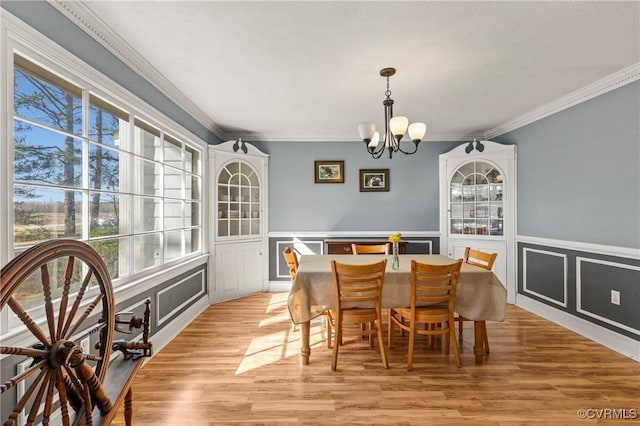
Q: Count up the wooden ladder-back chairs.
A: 5